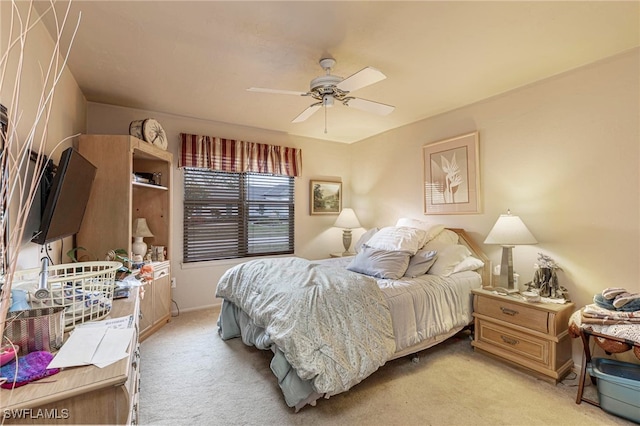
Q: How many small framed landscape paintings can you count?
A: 1